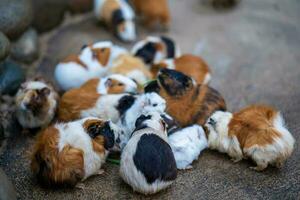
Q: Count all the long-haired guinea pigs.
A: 2